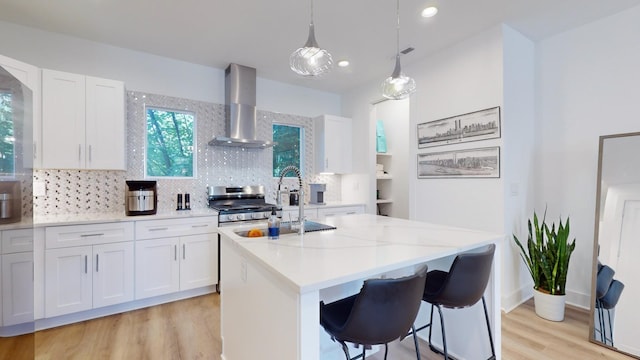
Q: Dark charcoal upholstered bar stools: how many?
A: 2